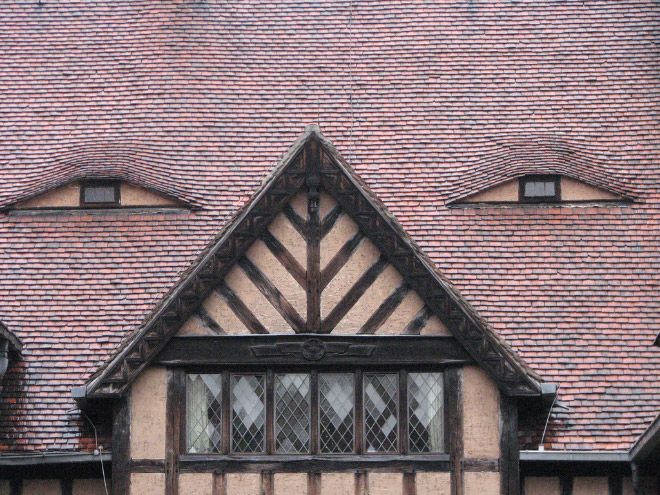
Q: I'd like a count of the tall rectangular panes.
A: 6